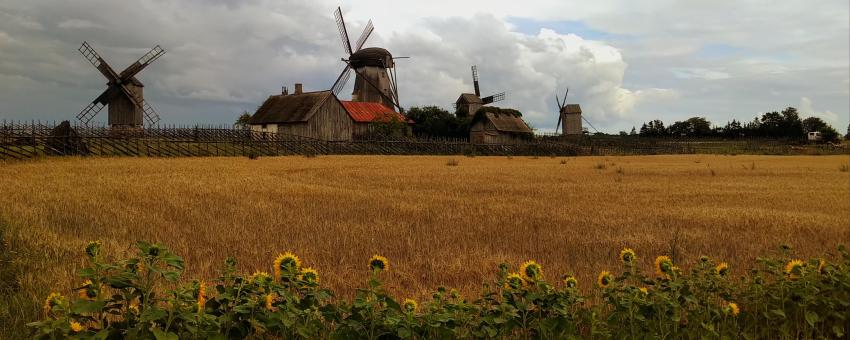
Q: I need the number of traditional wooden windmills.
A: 4